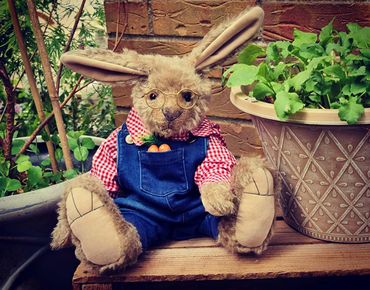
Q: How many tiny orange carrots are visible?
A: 2